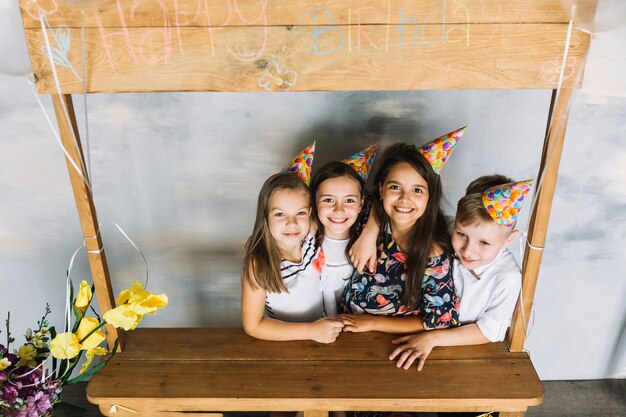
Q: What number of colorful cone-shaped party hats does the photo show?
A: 4